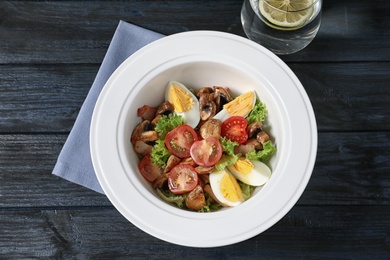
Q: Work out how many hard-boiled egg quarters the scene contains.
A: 4